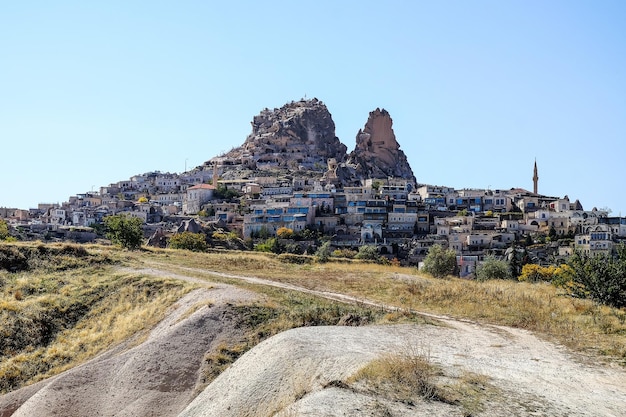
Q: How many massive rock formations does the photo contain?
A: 2